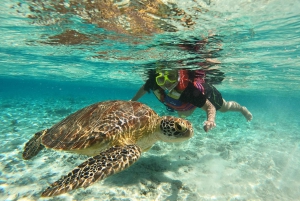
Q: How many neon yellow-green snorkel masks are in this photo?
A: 1